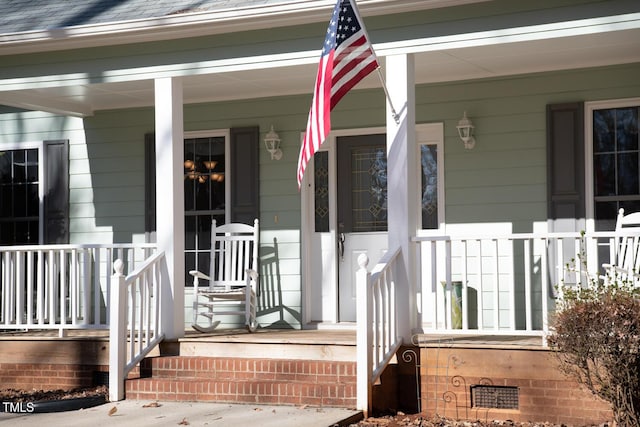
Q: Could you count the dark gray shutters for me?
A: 4